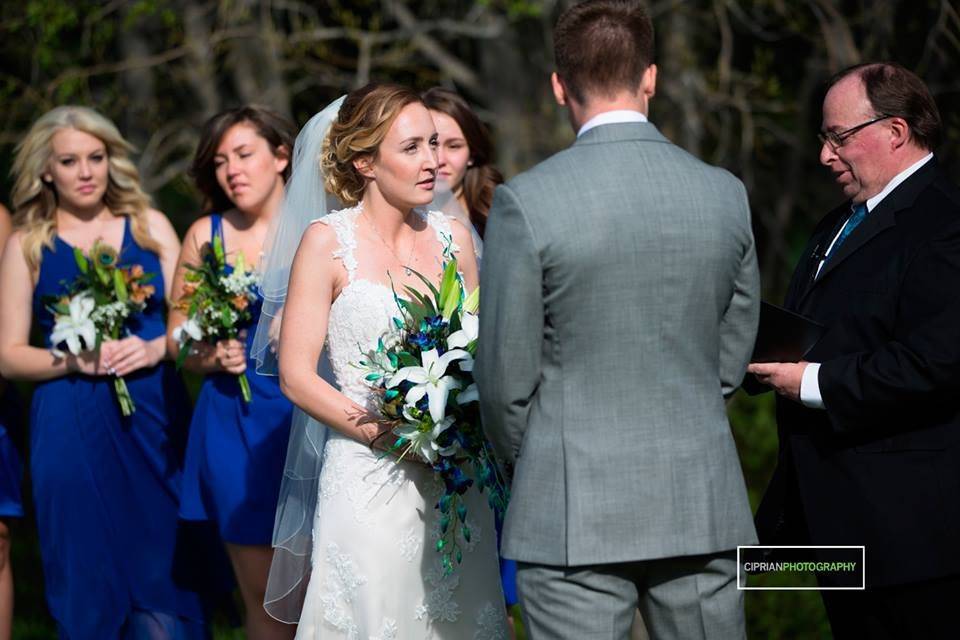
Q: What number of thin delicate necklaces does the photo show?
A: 1